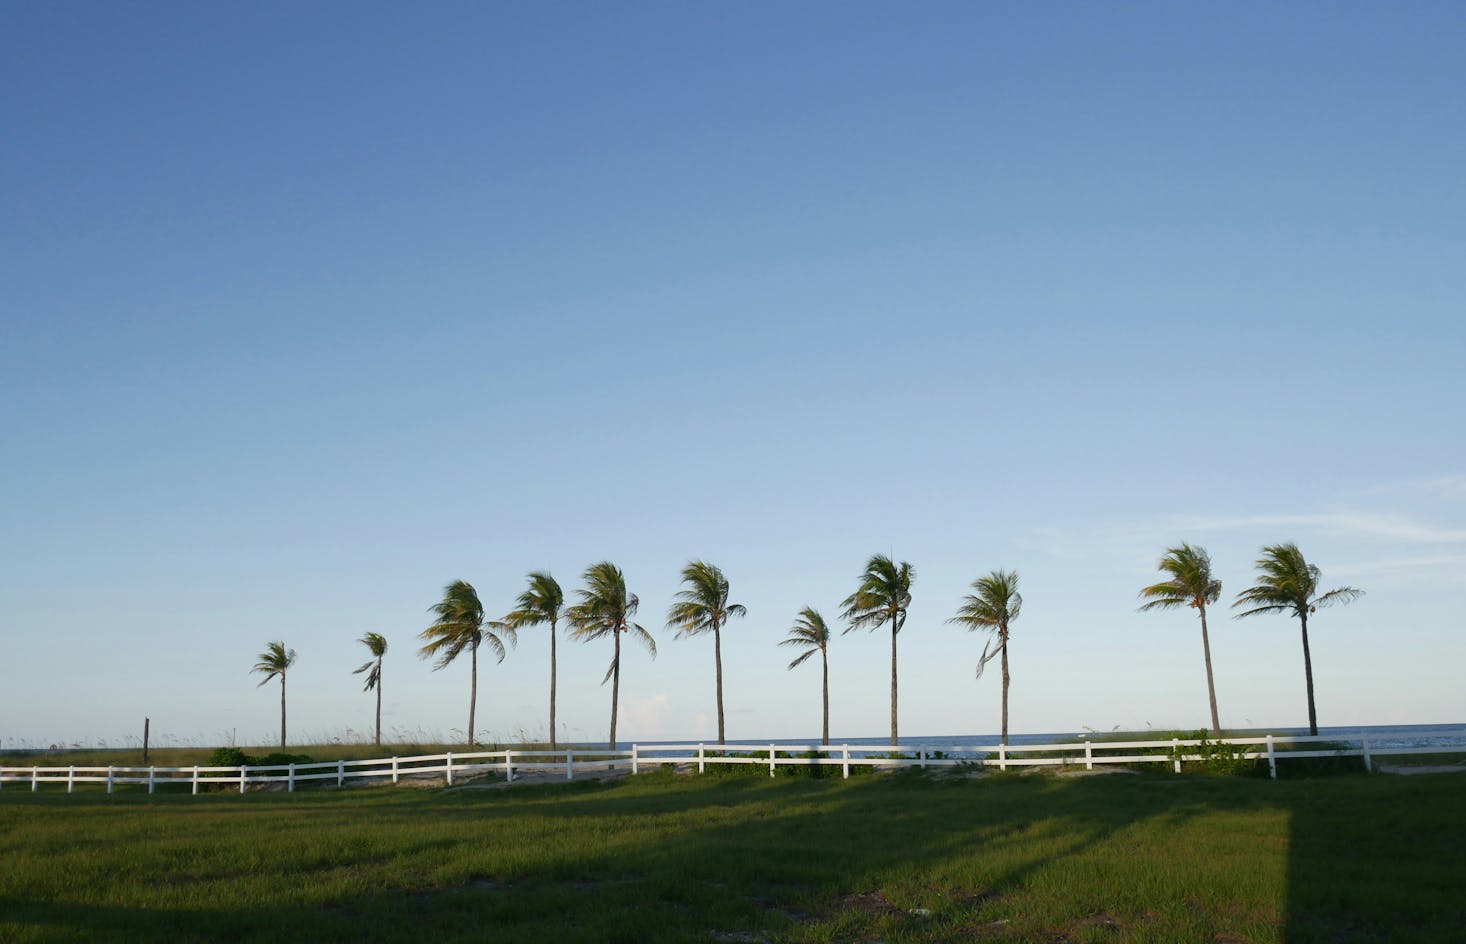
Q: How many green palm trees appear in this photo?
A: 11